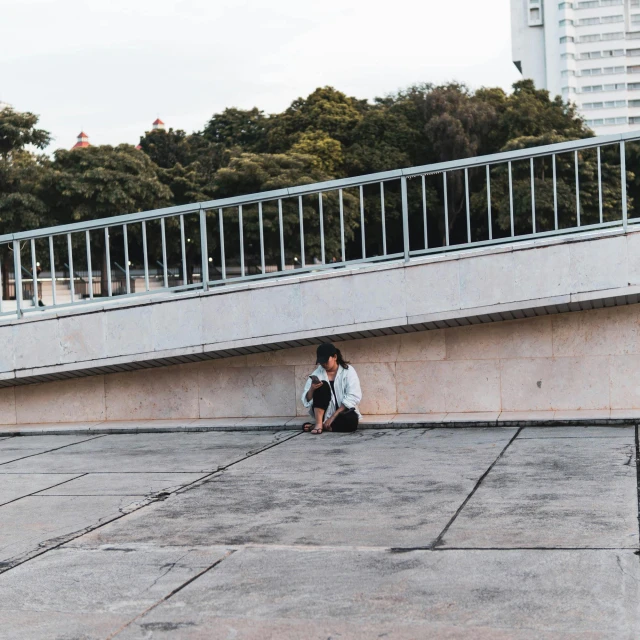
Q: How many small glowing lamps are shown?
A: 5